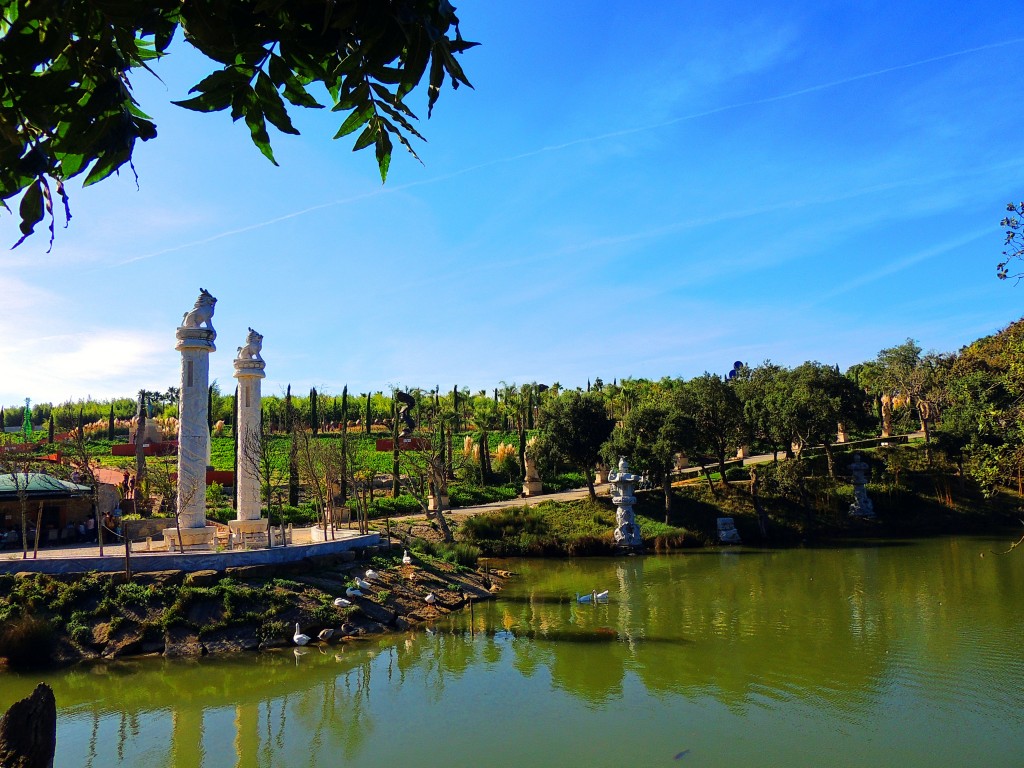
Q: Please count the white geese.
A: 9